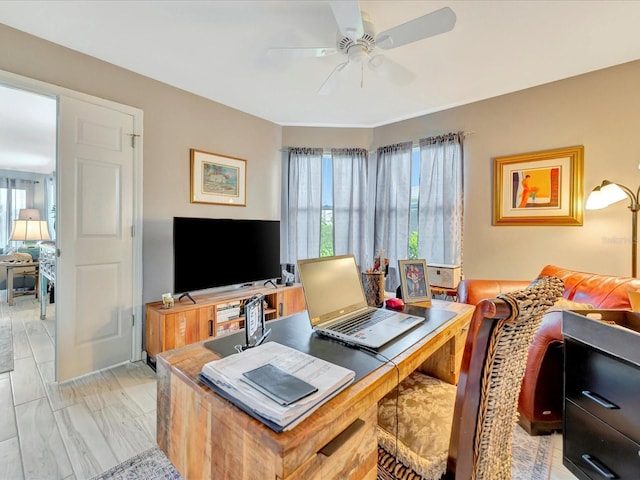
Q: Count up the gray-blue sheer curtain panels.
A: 4